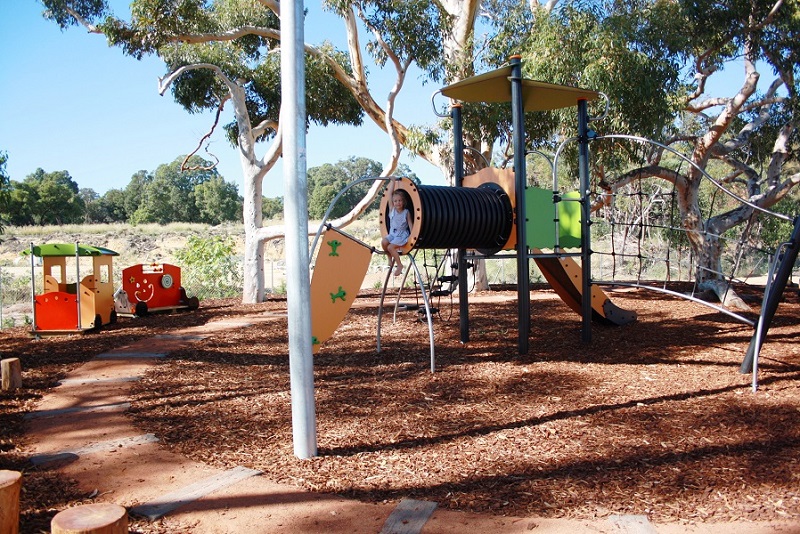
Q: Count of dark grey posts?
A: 4